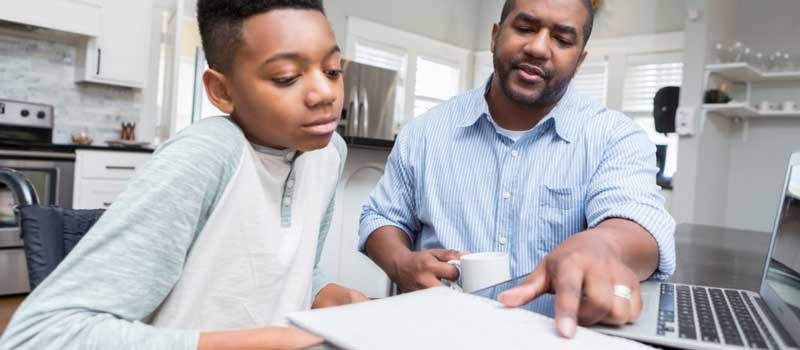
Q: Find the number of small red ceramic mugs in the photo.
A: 0